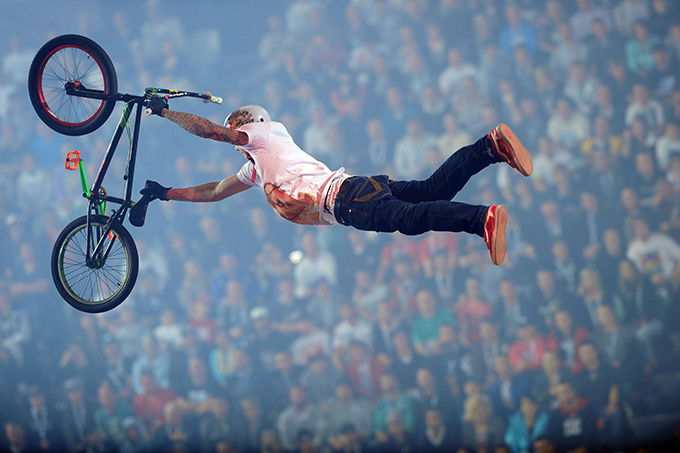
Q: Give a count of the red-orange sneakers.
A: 2